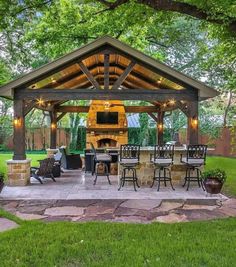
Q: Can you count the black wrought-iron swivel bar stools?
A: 4